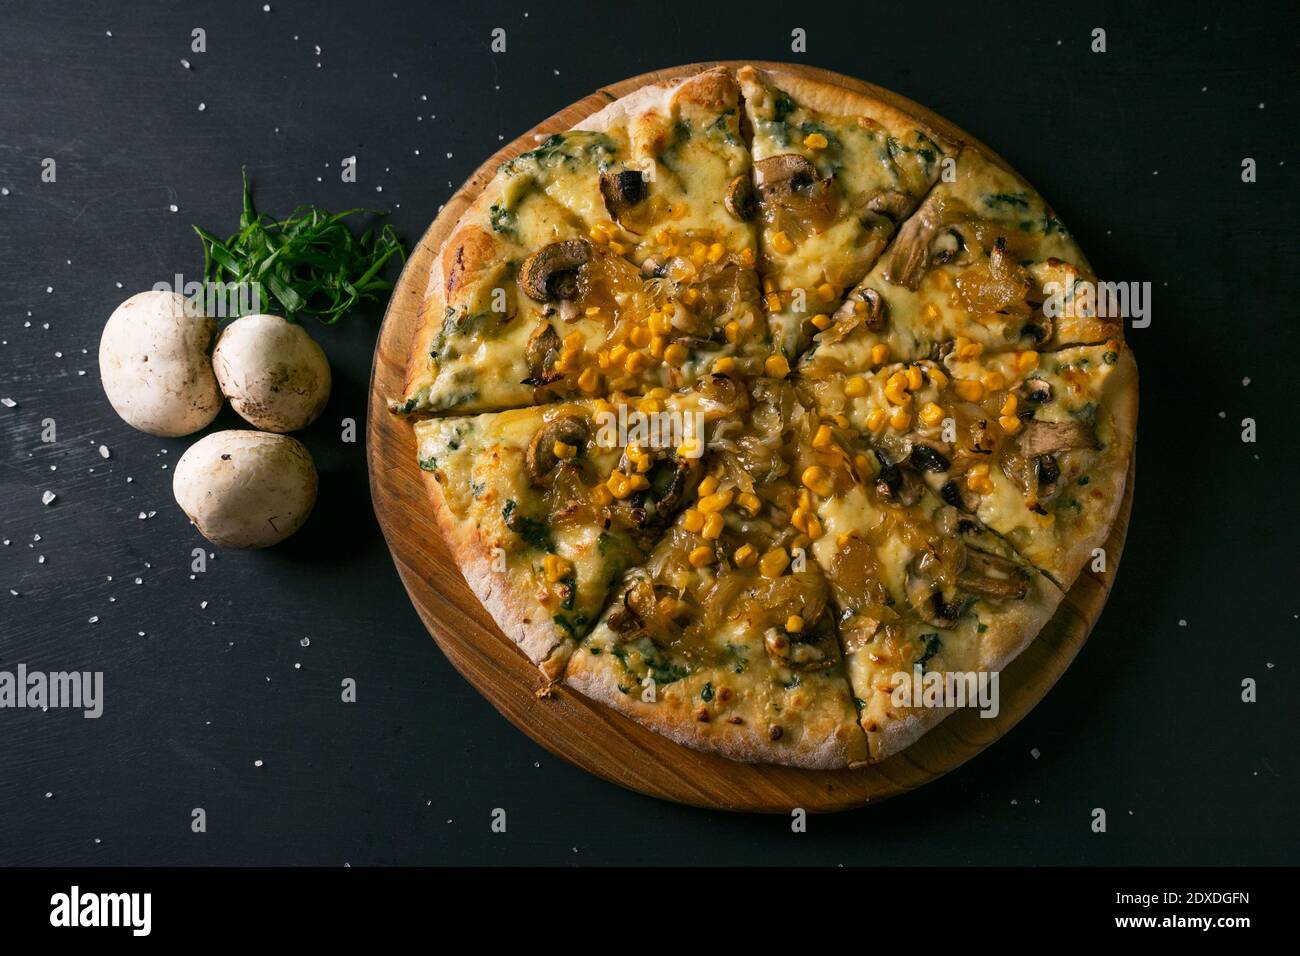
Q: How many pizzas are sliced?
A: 1